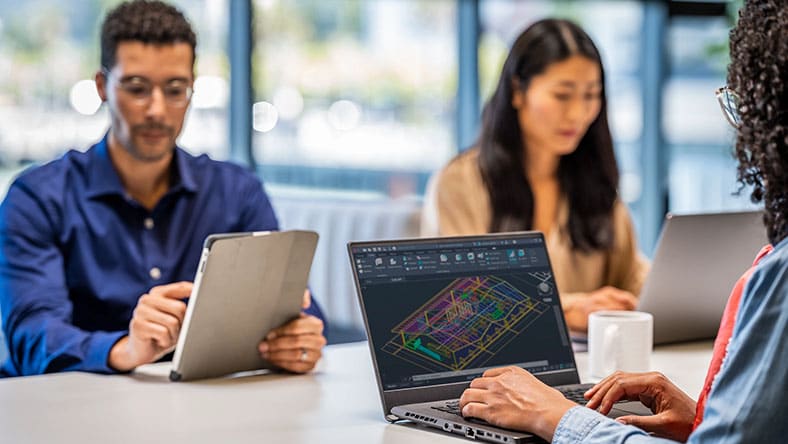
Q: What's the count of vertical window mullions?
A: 3